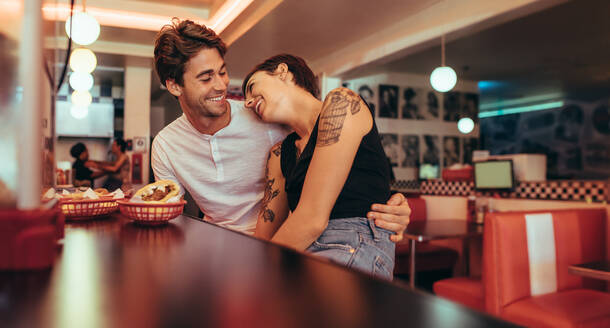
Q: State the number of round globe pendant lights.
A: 7